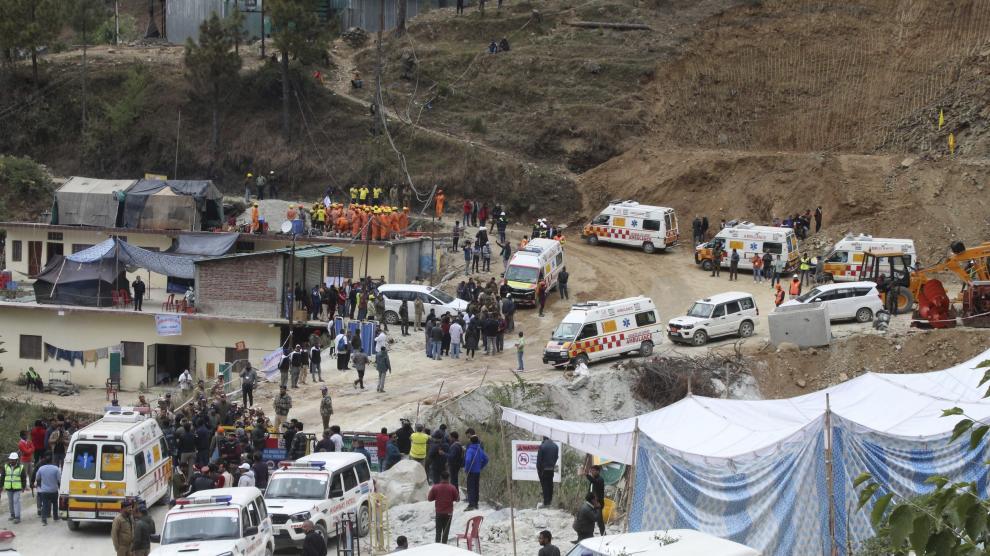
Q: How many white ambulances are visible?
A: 6